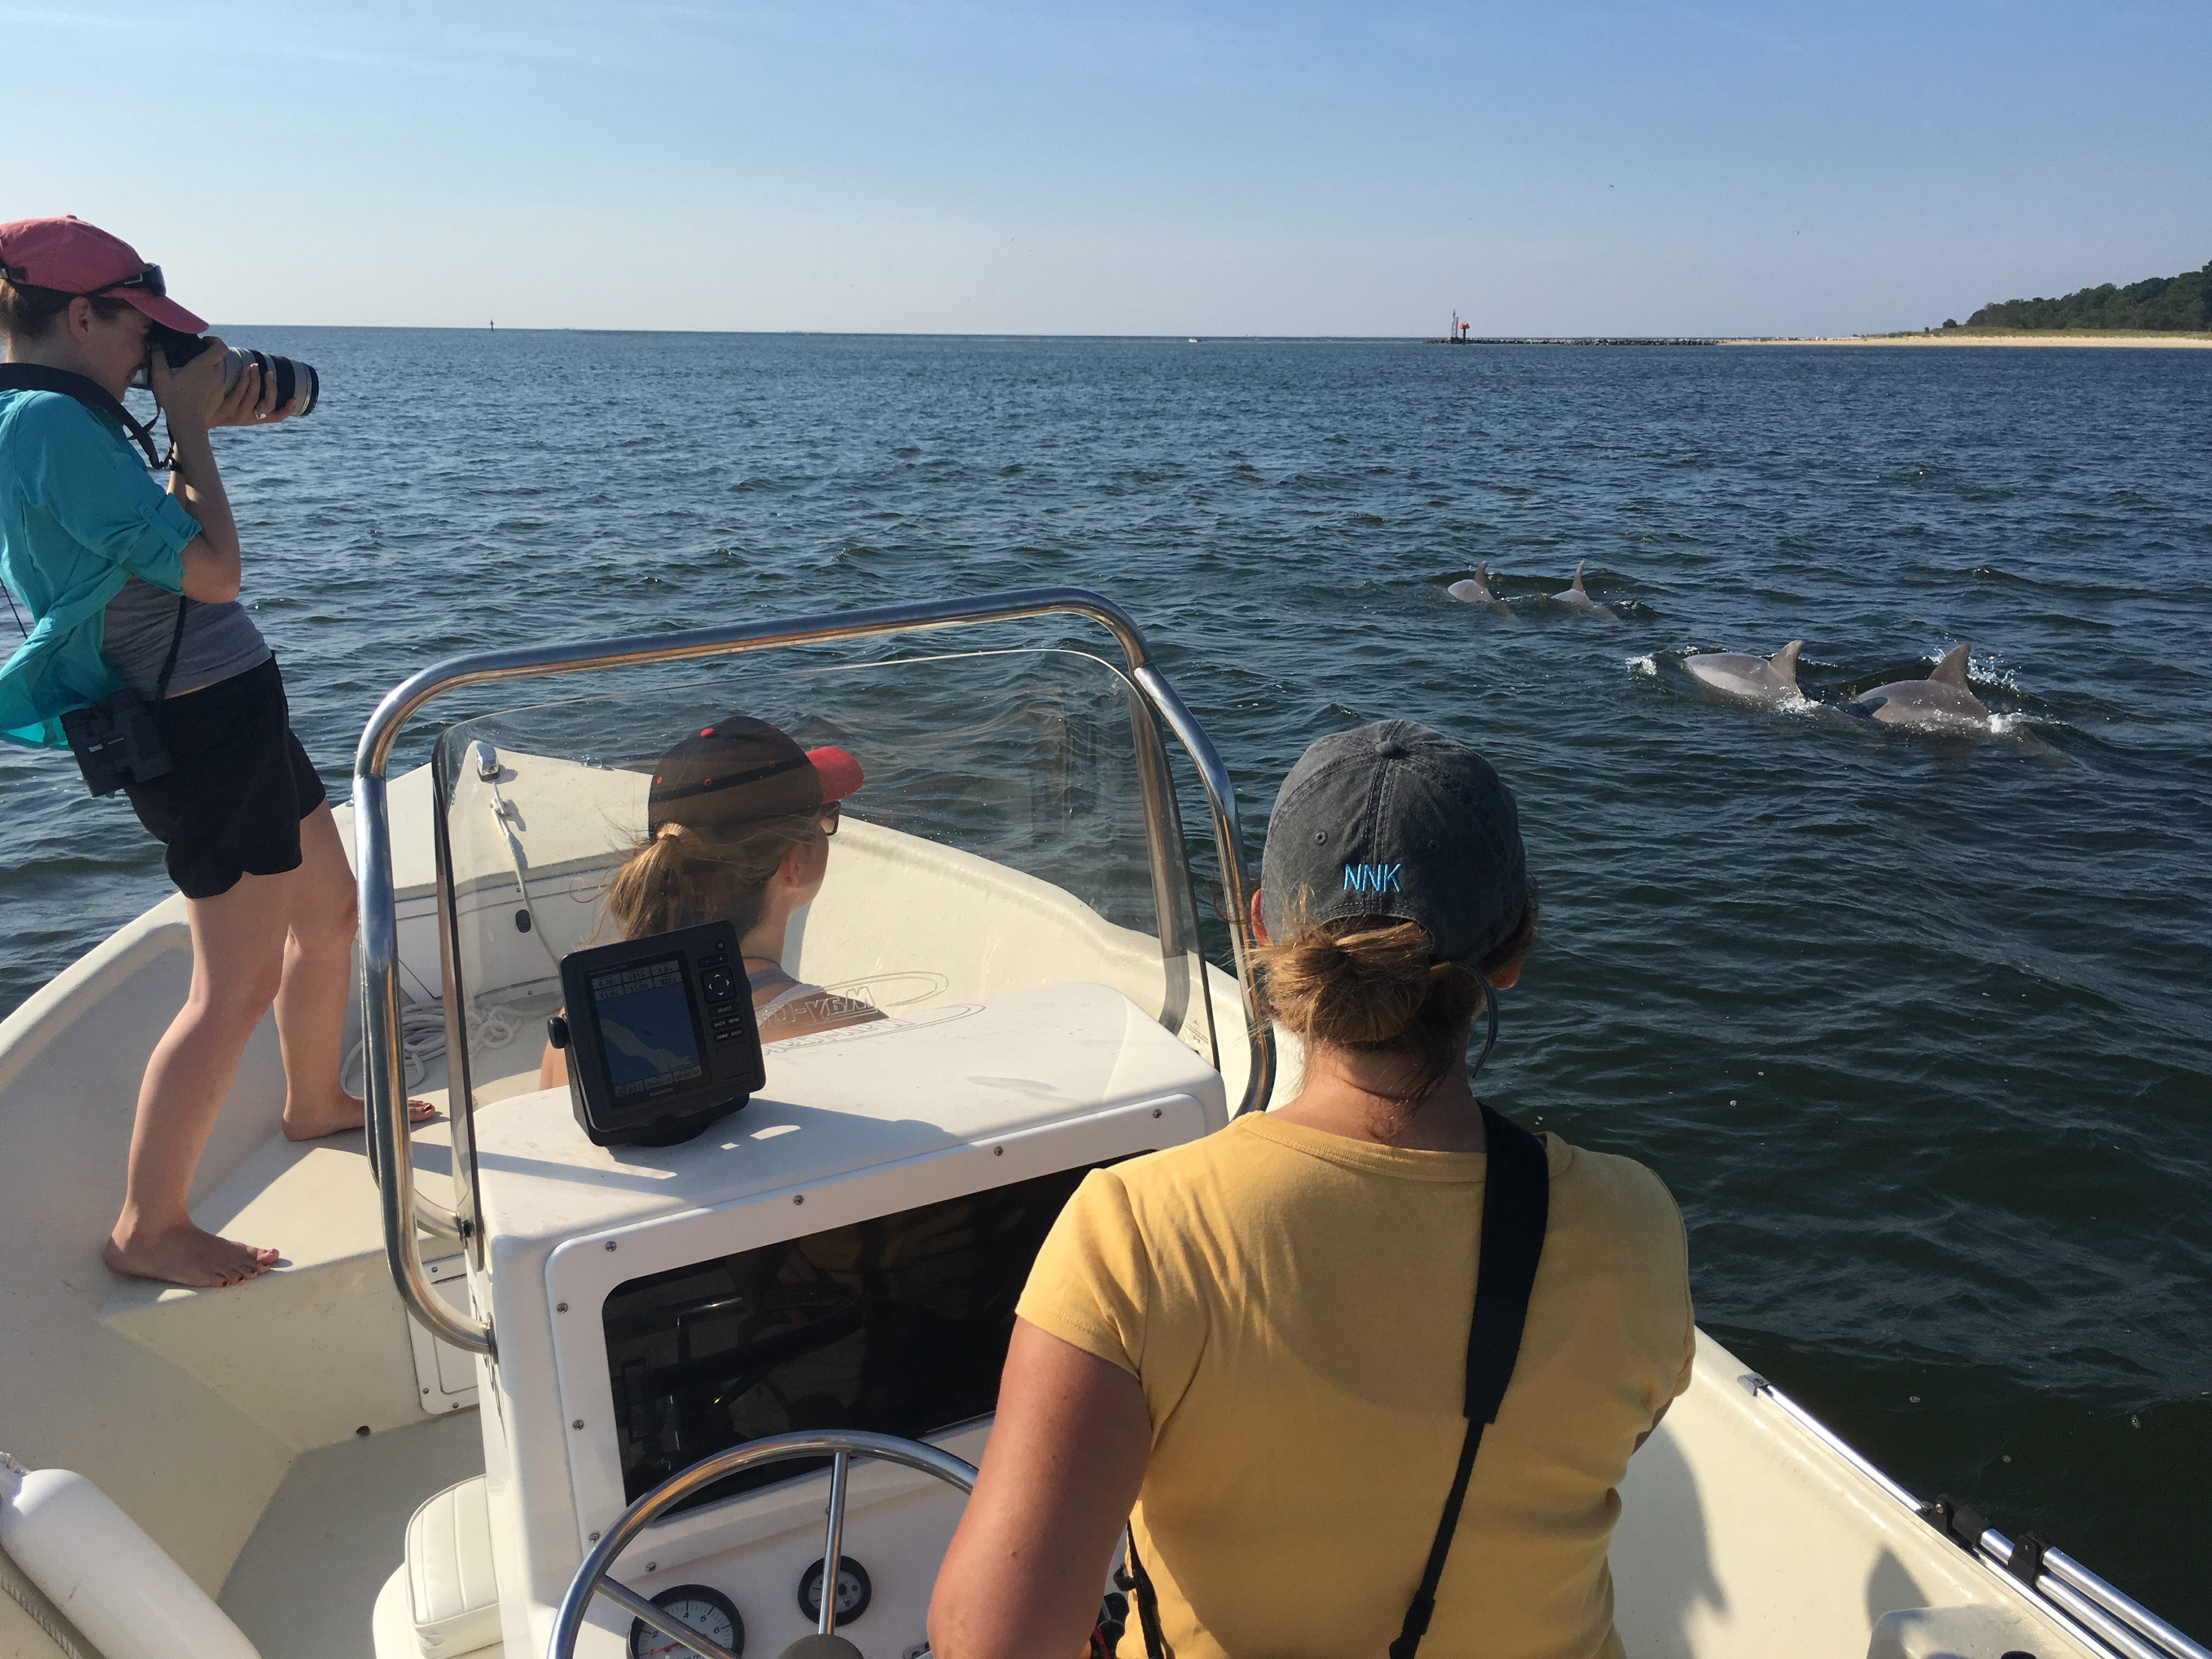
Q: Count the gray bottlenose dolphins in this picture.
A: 4